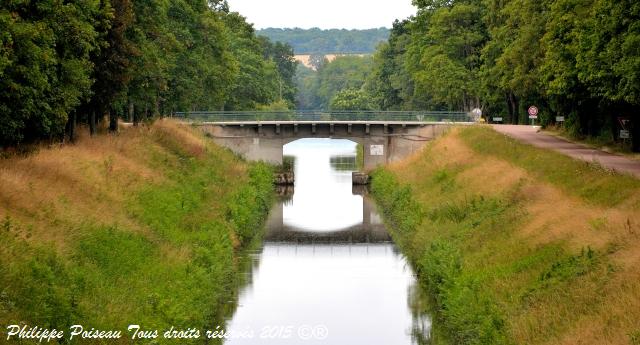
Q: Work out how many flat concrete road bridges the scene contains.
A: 1